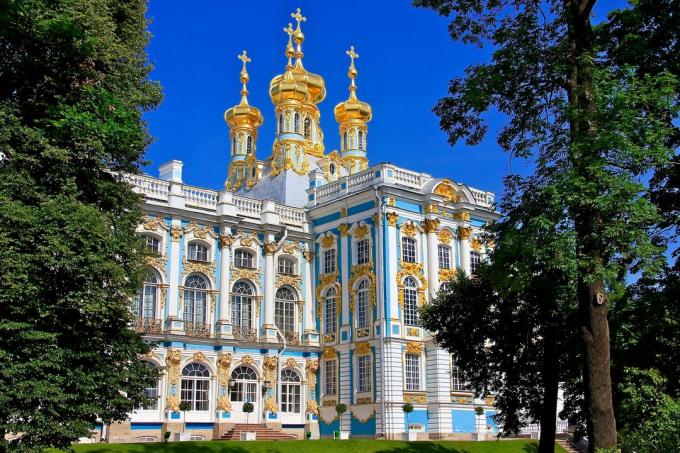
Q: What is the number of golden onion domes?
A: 4